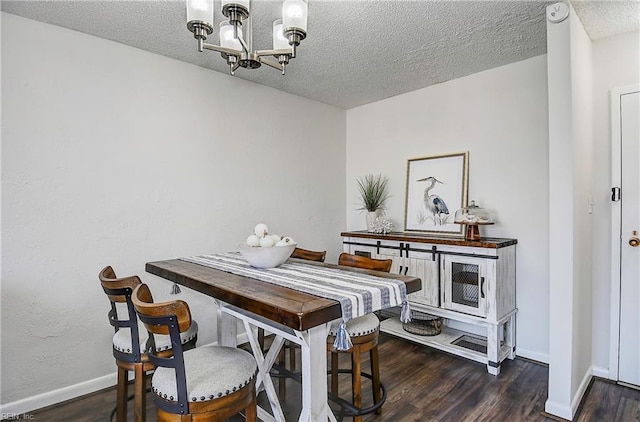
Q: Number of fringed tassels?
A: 3